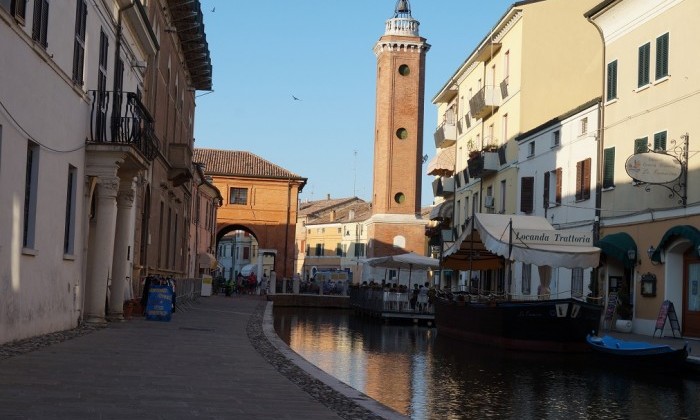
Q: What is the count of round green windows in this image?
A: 3